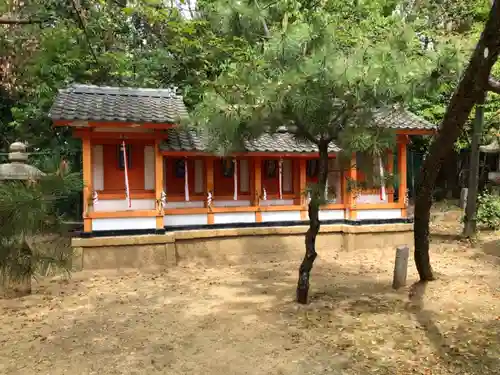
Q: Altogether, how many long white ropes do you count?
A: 5